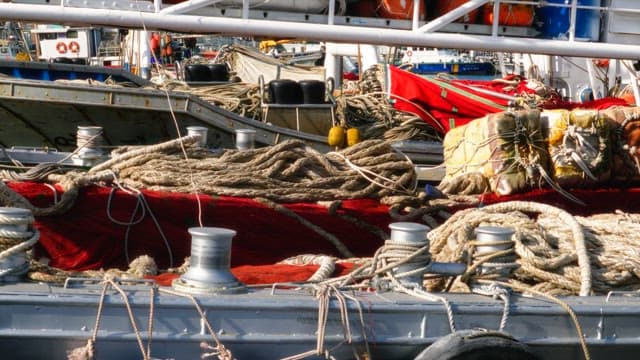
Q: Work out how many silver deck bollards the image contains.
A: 7